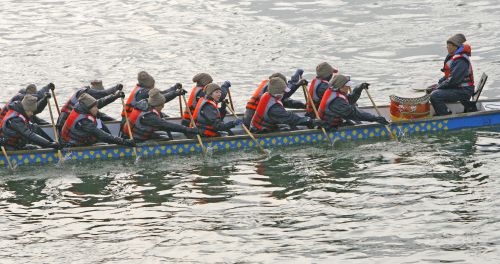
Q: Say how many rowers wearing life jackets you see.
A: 12